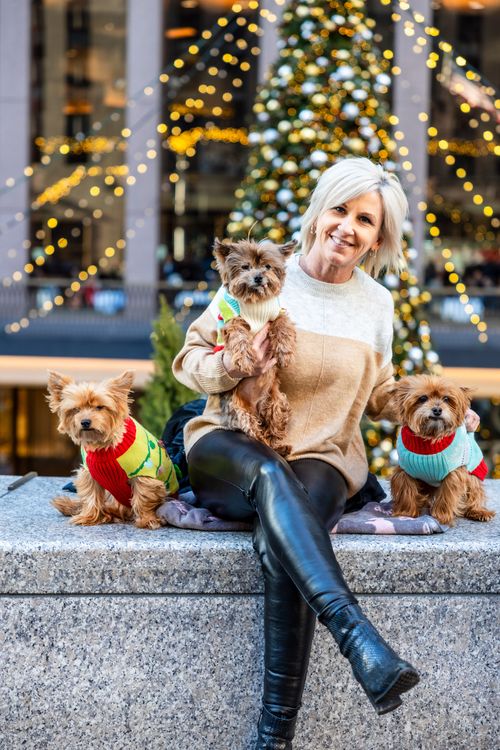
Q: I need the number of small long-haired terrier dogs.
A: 3